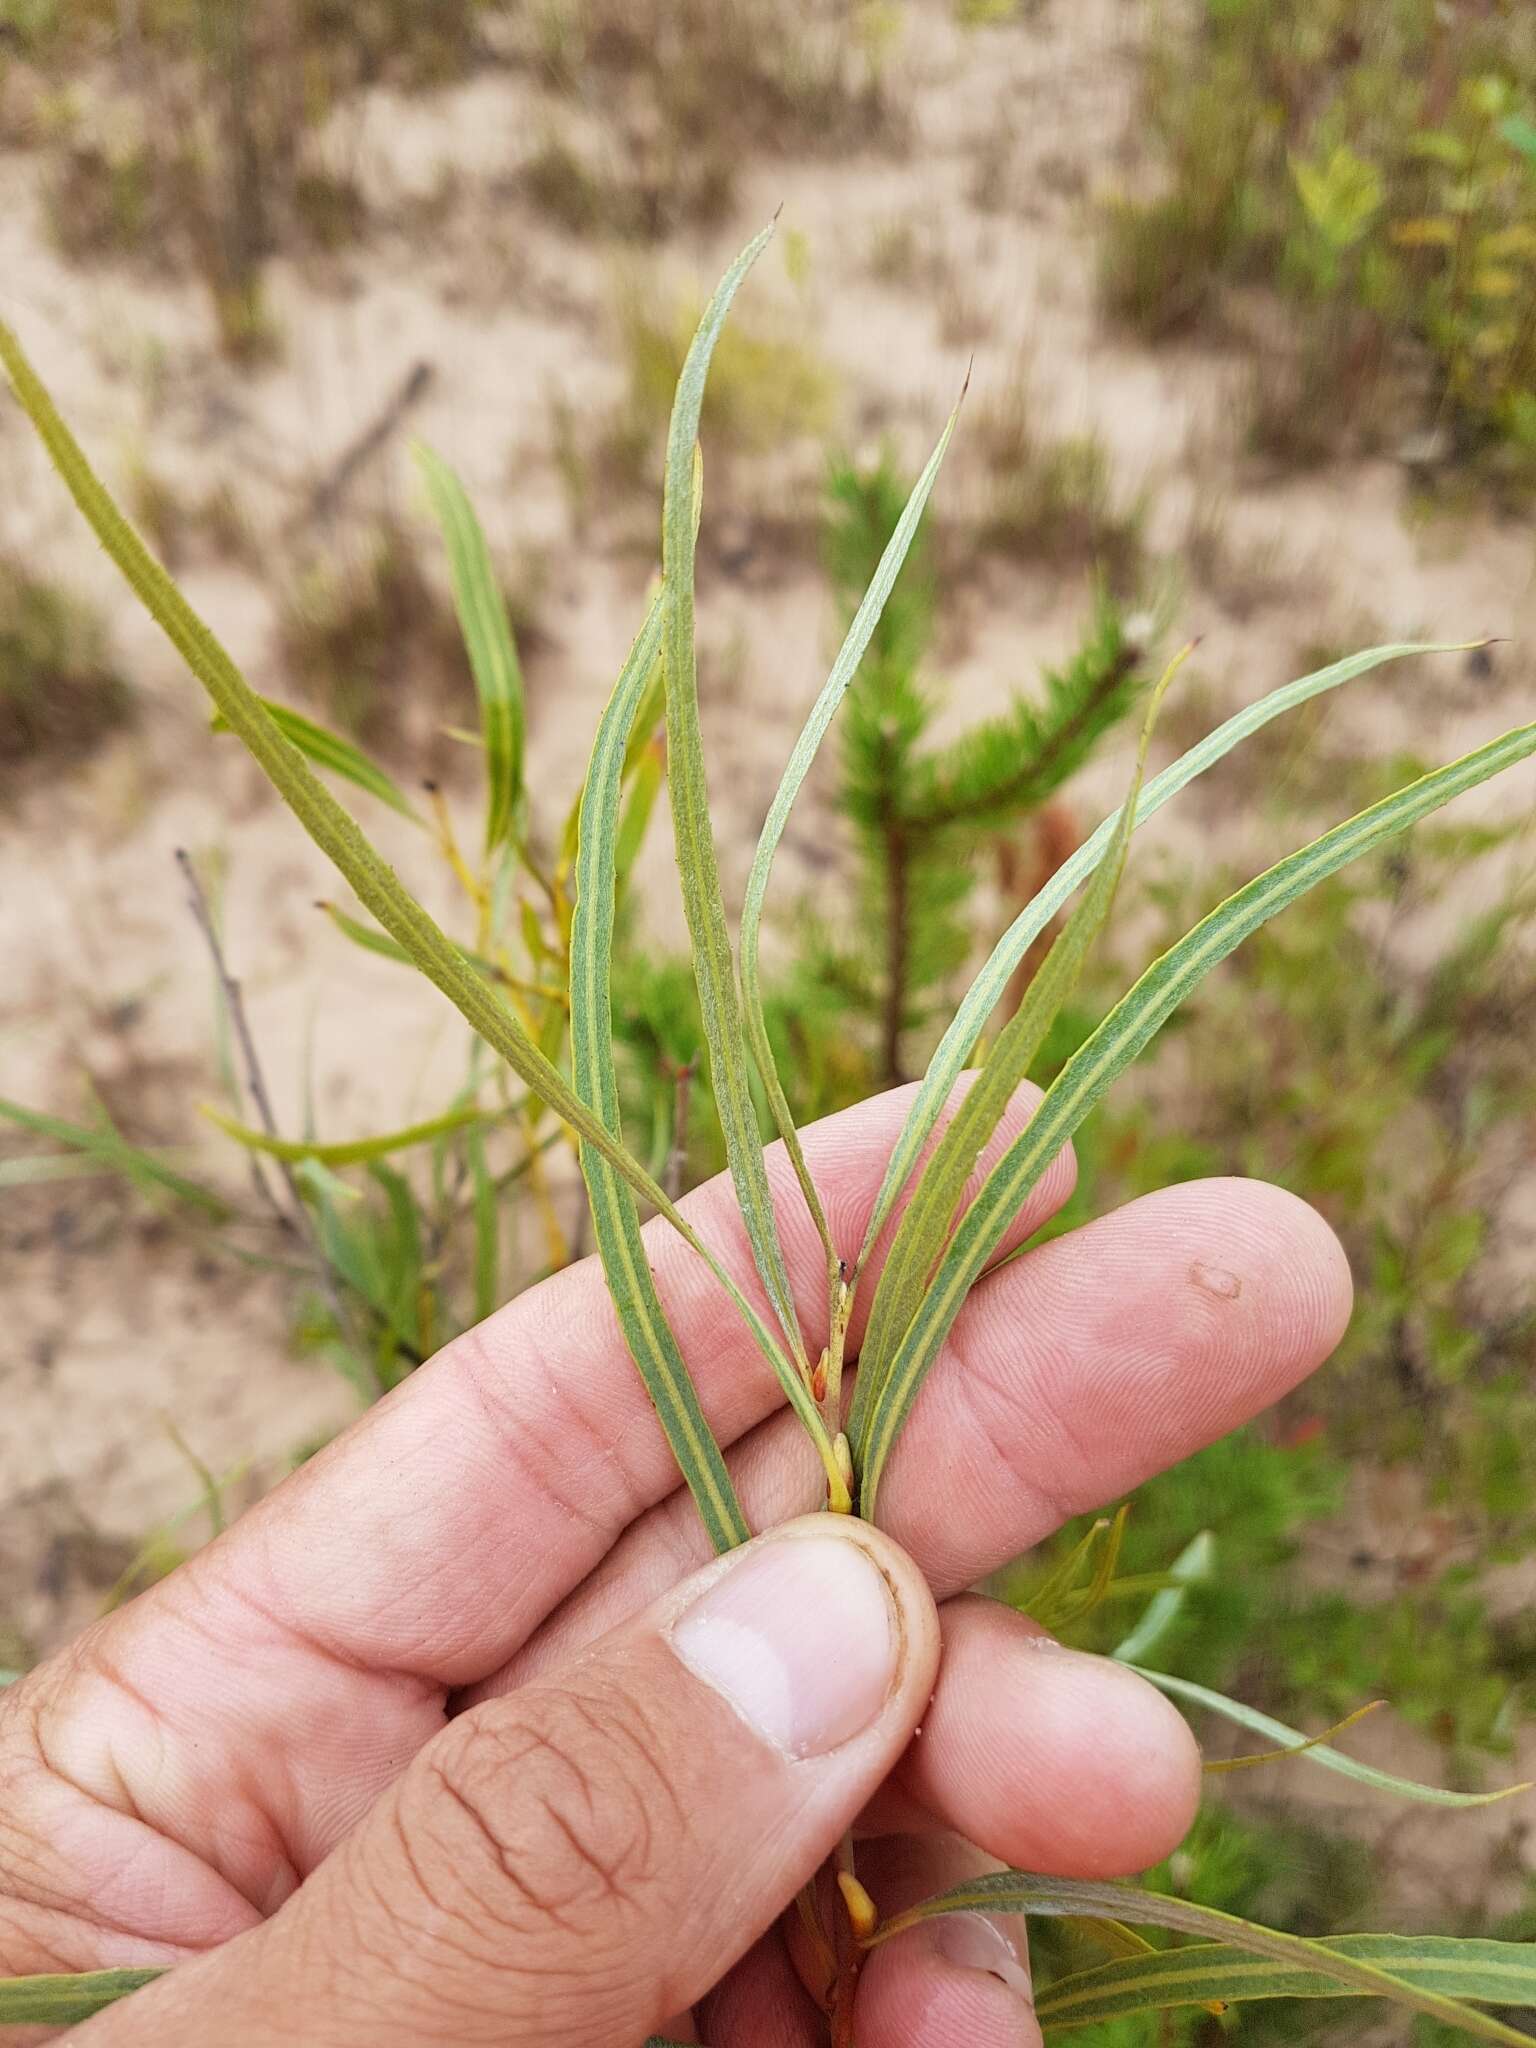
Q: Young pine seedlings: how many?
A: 1